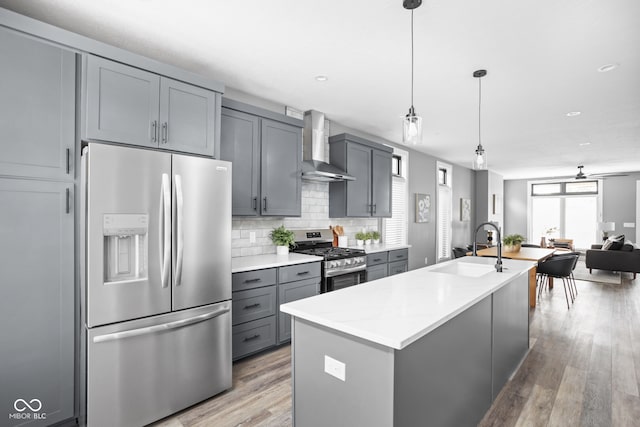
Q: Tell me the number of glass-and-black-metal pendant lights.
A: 2